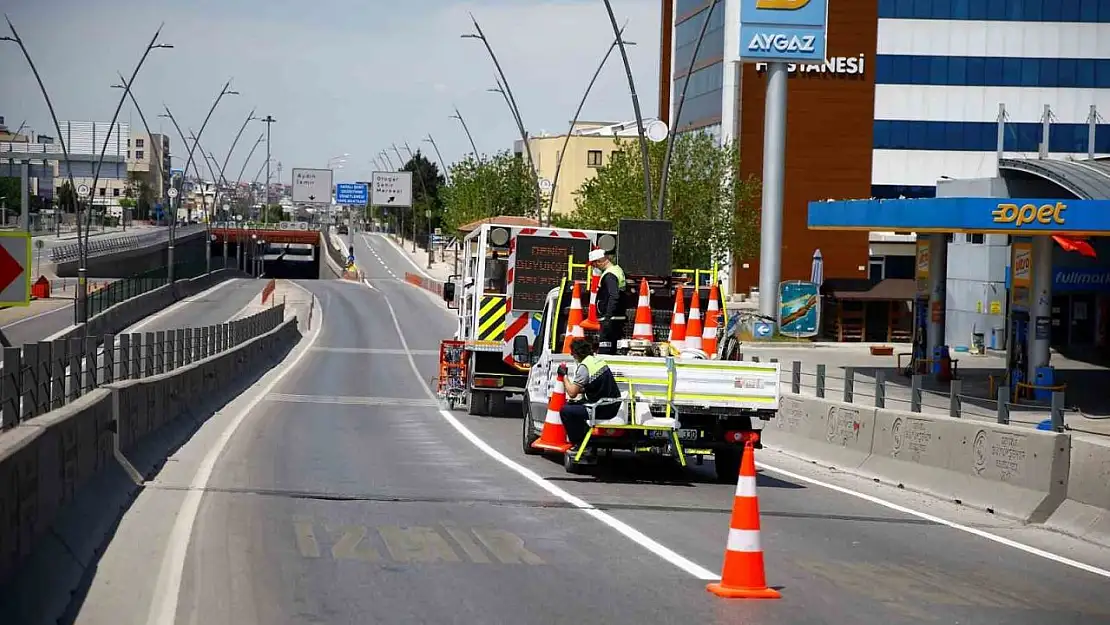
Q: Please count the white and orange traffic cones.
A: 8